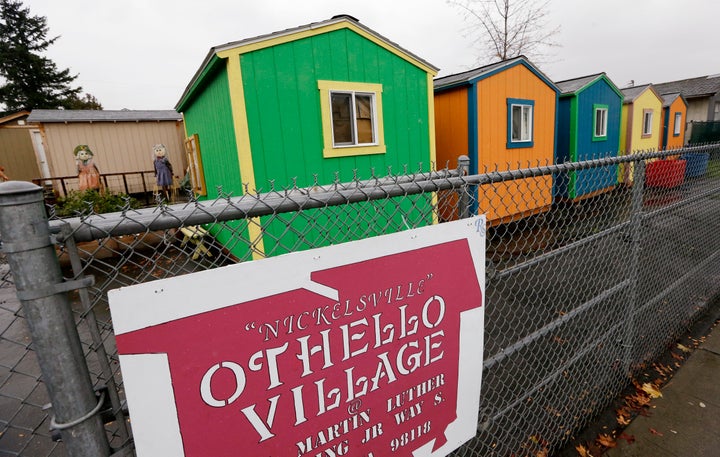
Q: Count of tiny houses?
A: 5